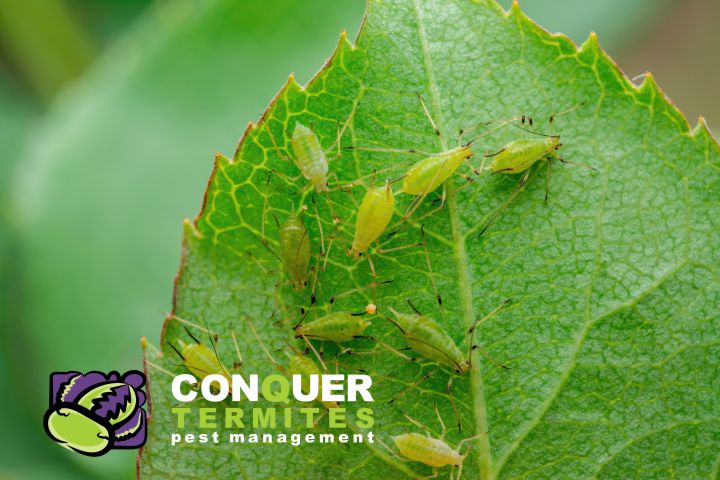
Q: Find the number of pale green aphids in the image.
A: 10